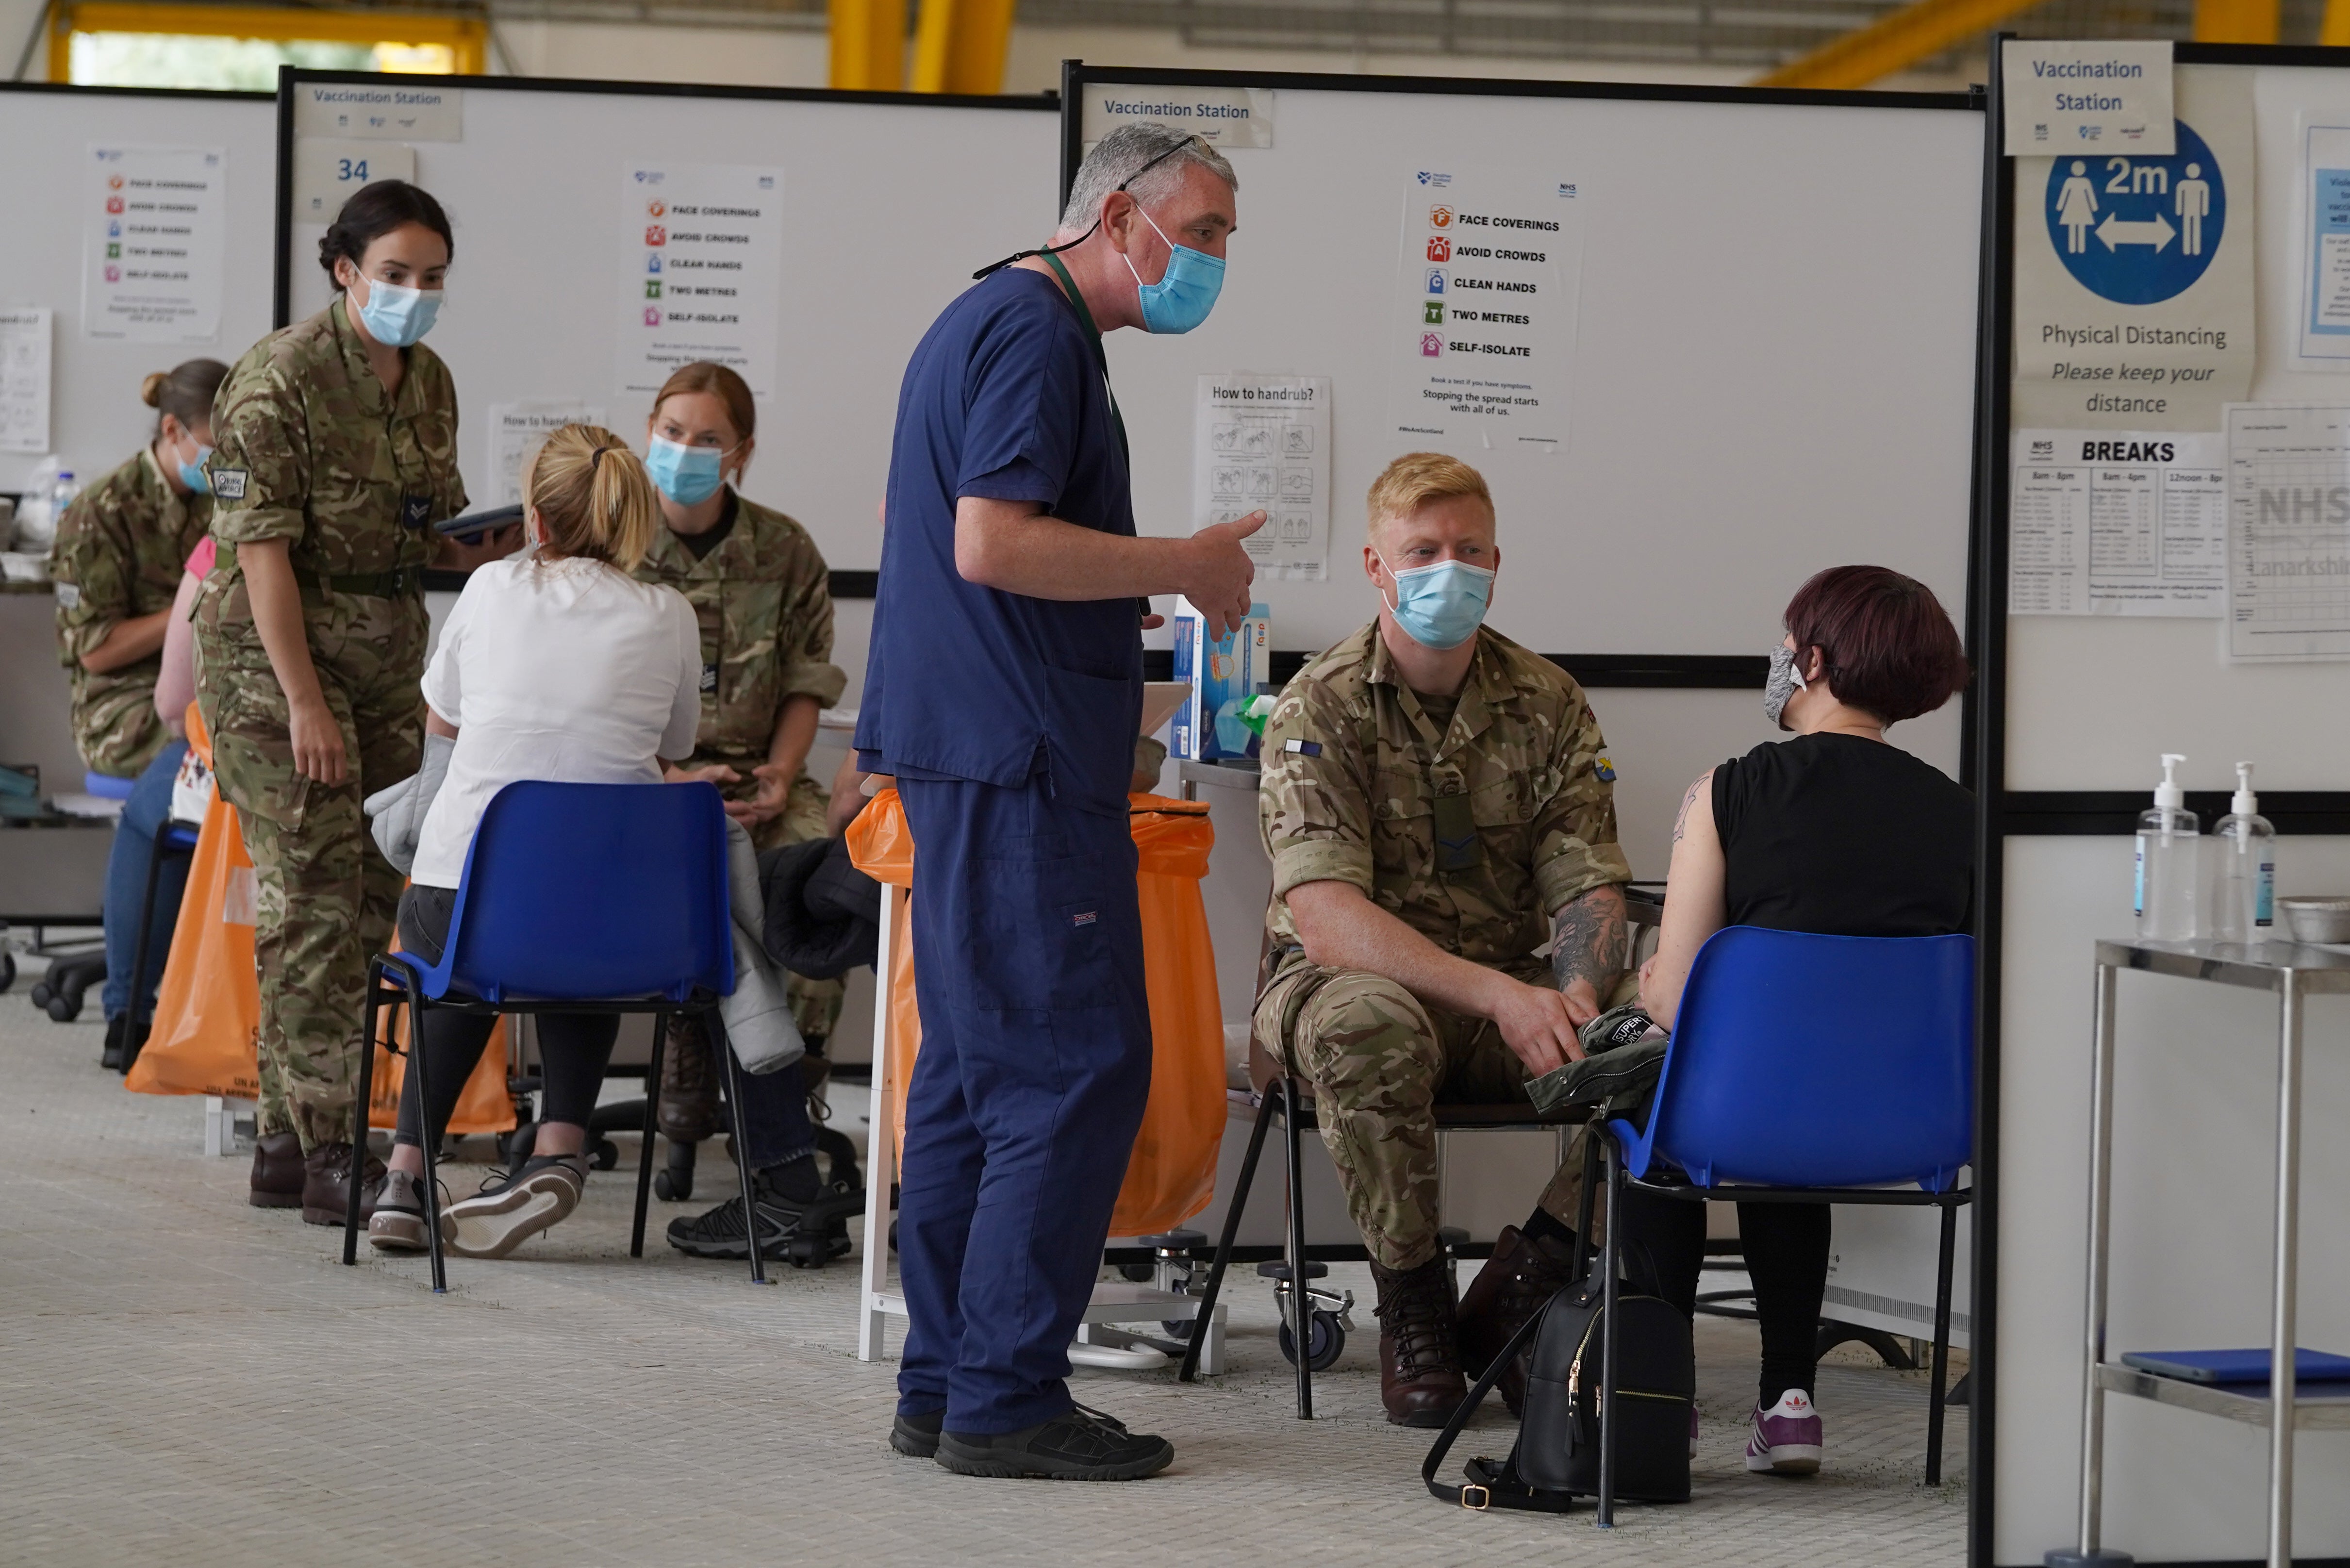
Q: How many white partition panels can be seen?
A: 4